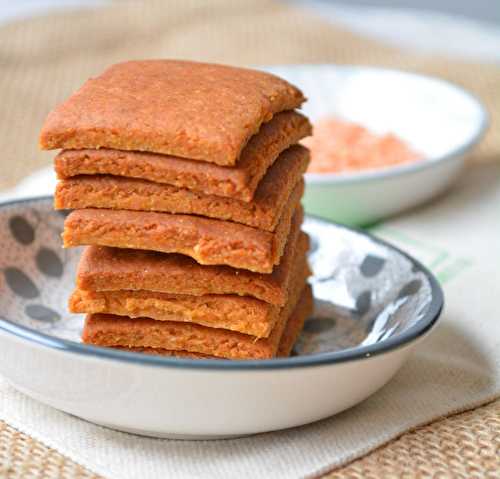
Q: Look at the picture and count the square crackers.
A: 8